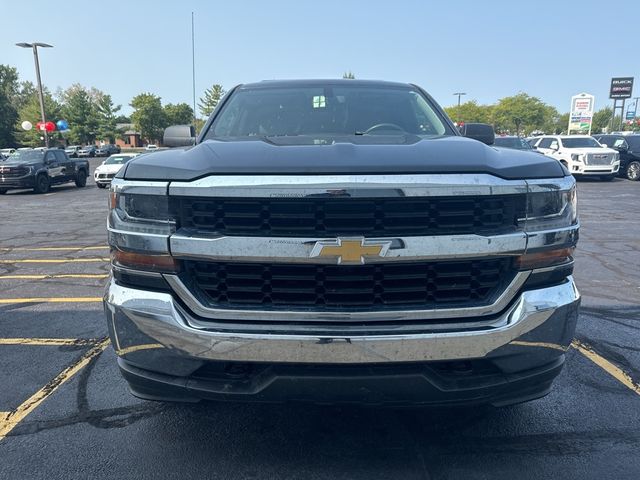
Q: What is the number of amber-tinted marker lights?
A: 2